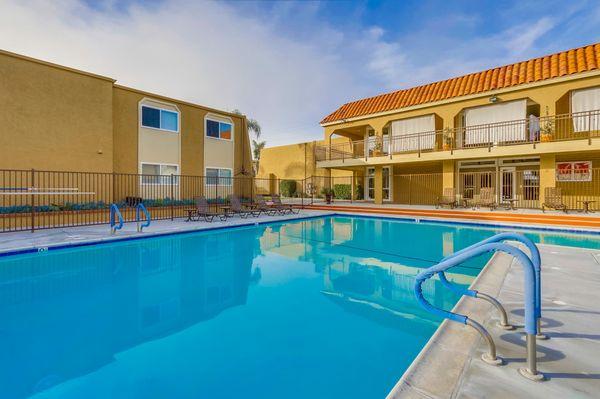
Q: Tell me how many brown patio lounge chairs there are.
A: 7